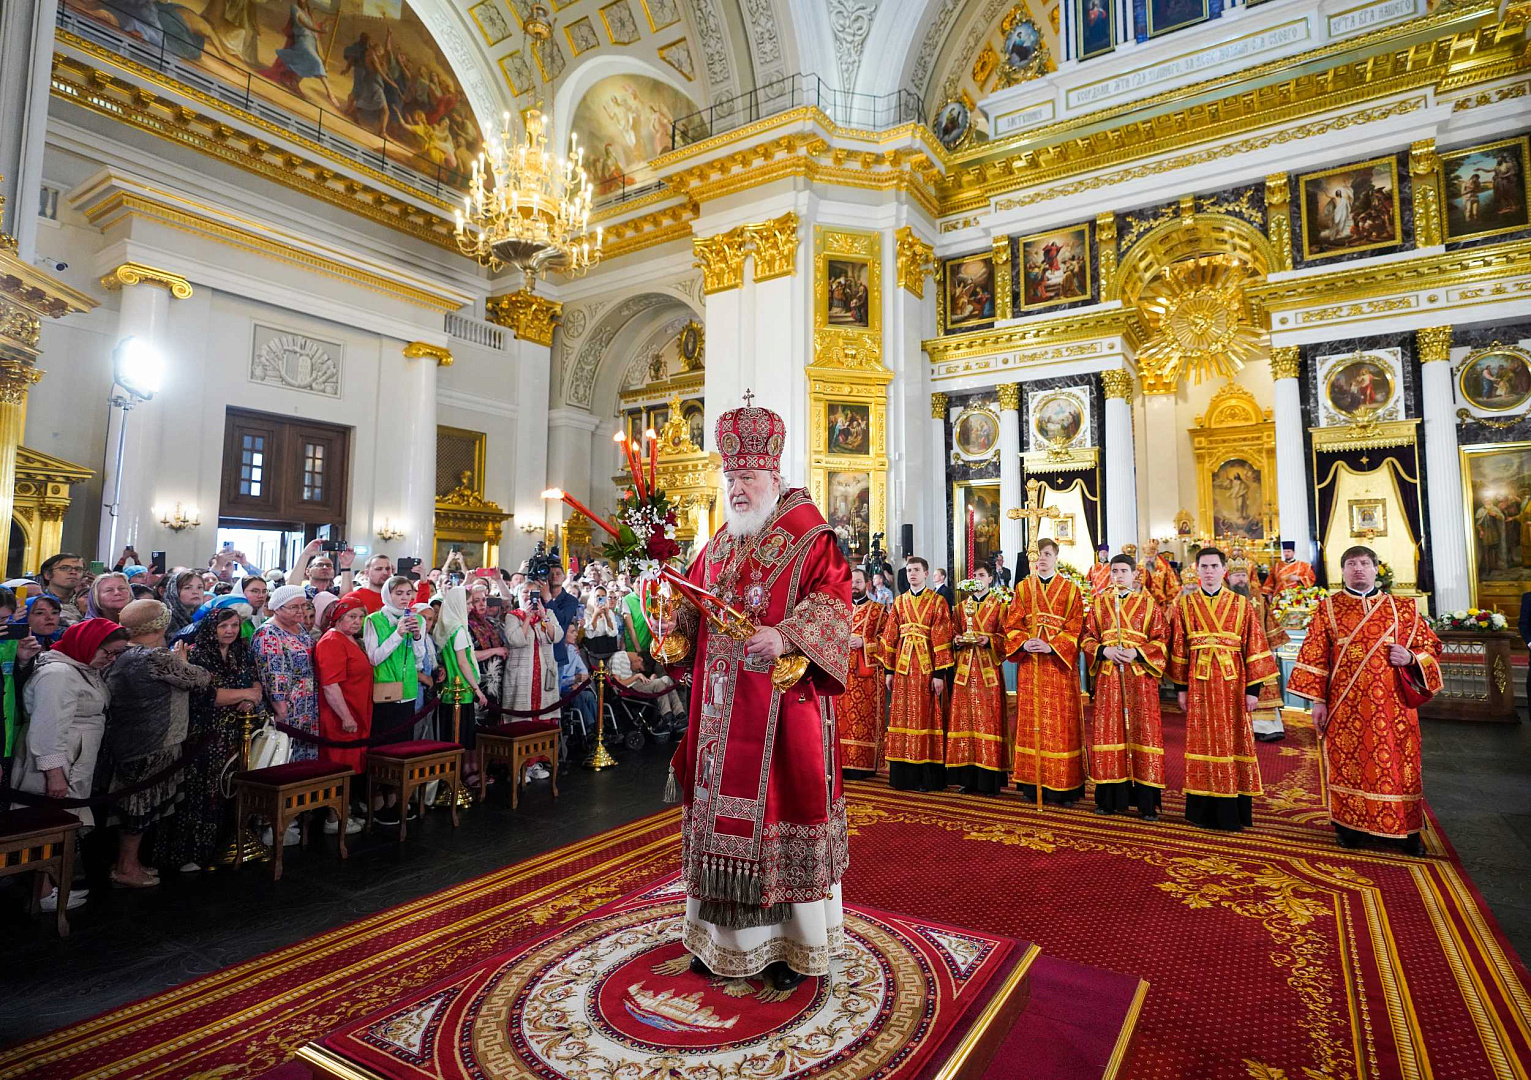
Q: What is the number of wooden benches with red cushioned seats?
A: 4